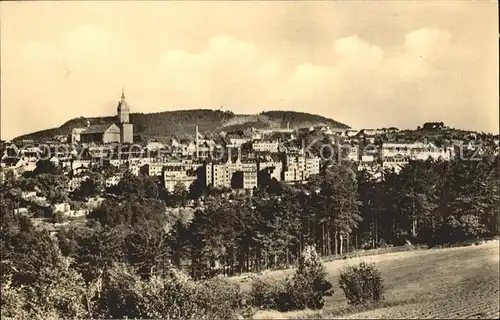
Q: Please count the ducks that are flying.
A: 0